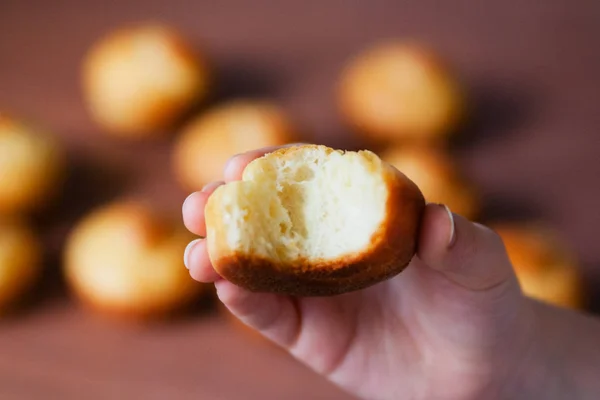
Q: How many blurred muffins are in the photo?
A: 8